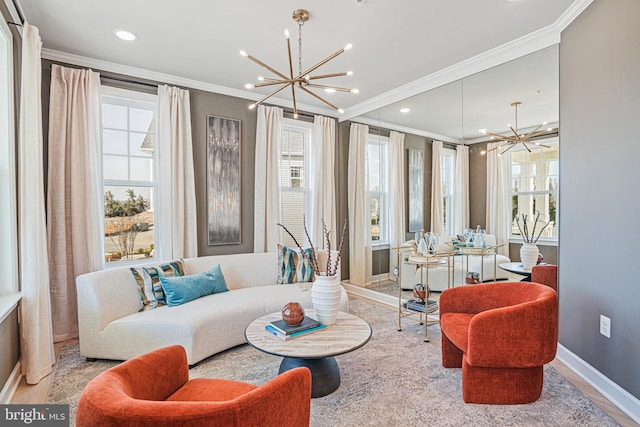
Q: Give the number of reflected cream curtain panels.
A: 5